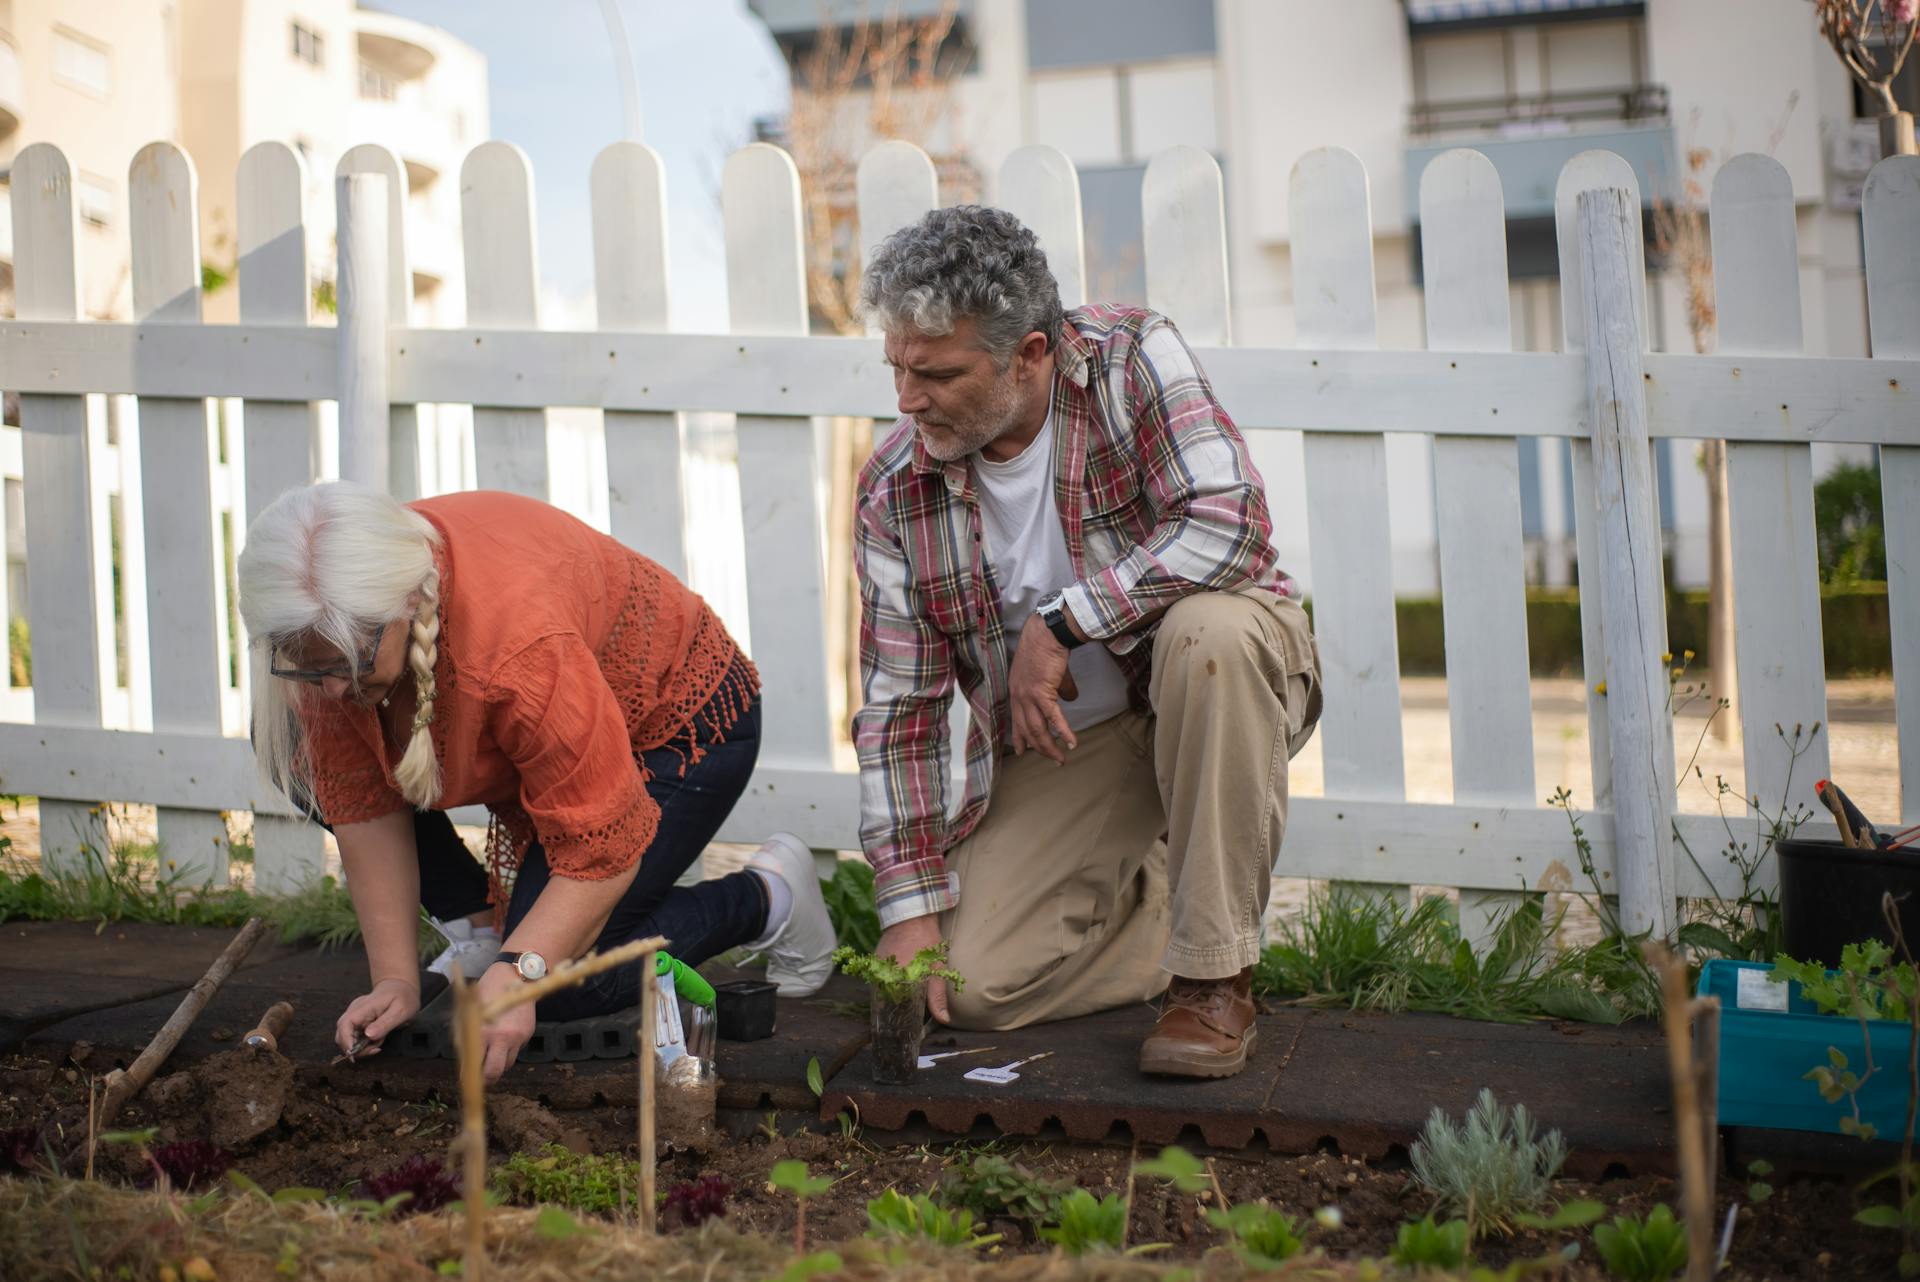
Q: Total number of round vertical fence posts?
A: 2